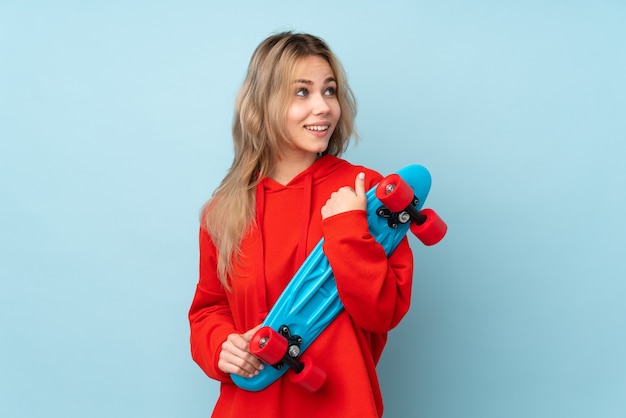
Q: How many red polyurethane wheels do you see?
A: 4